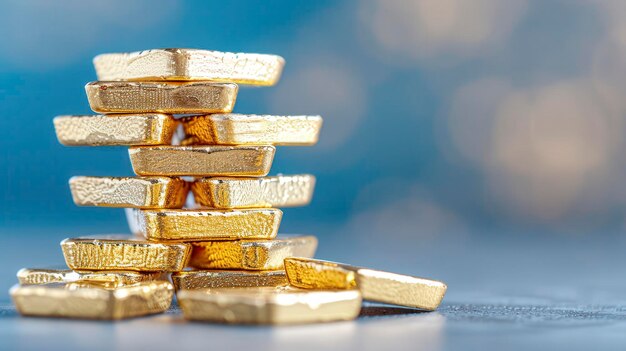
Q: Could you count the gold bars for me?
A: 15